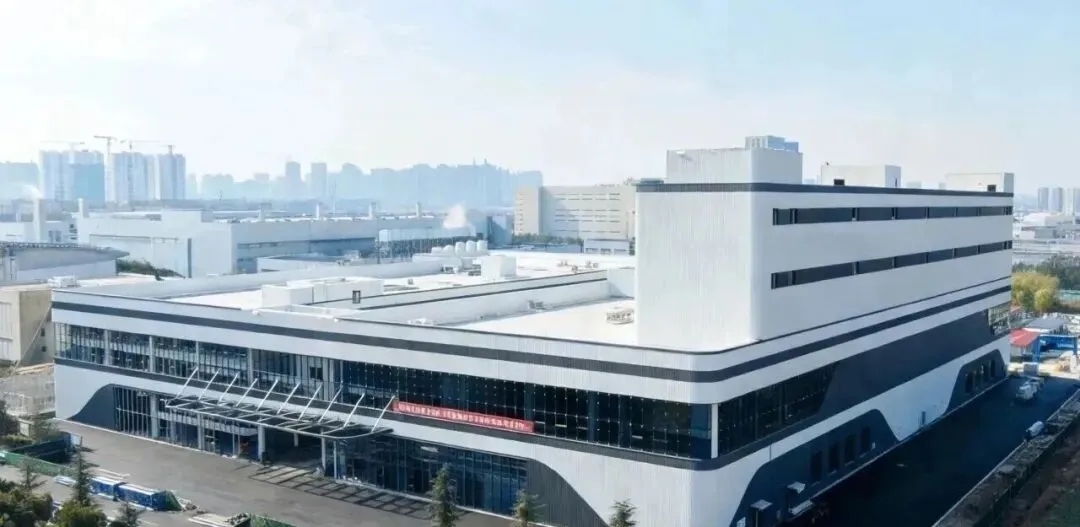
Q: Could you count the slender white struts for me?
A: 10